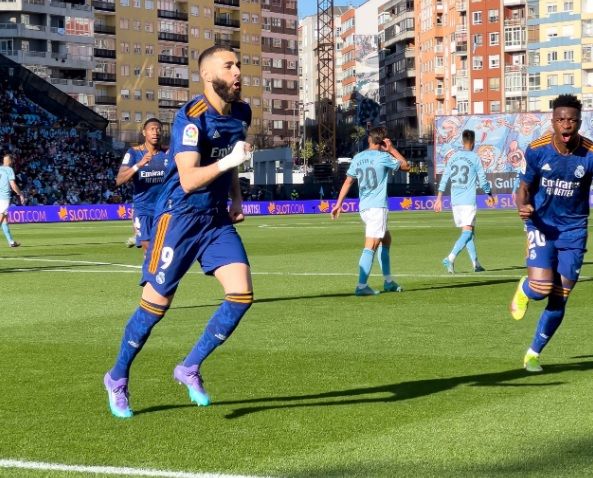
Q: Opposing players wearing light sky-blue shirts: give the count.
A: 3